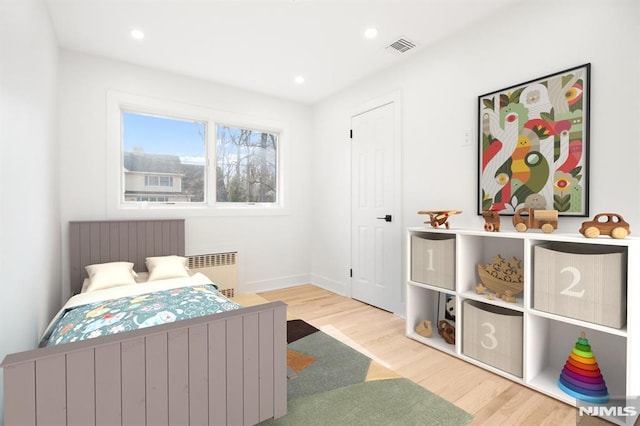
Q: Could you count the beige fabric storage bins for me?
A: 3